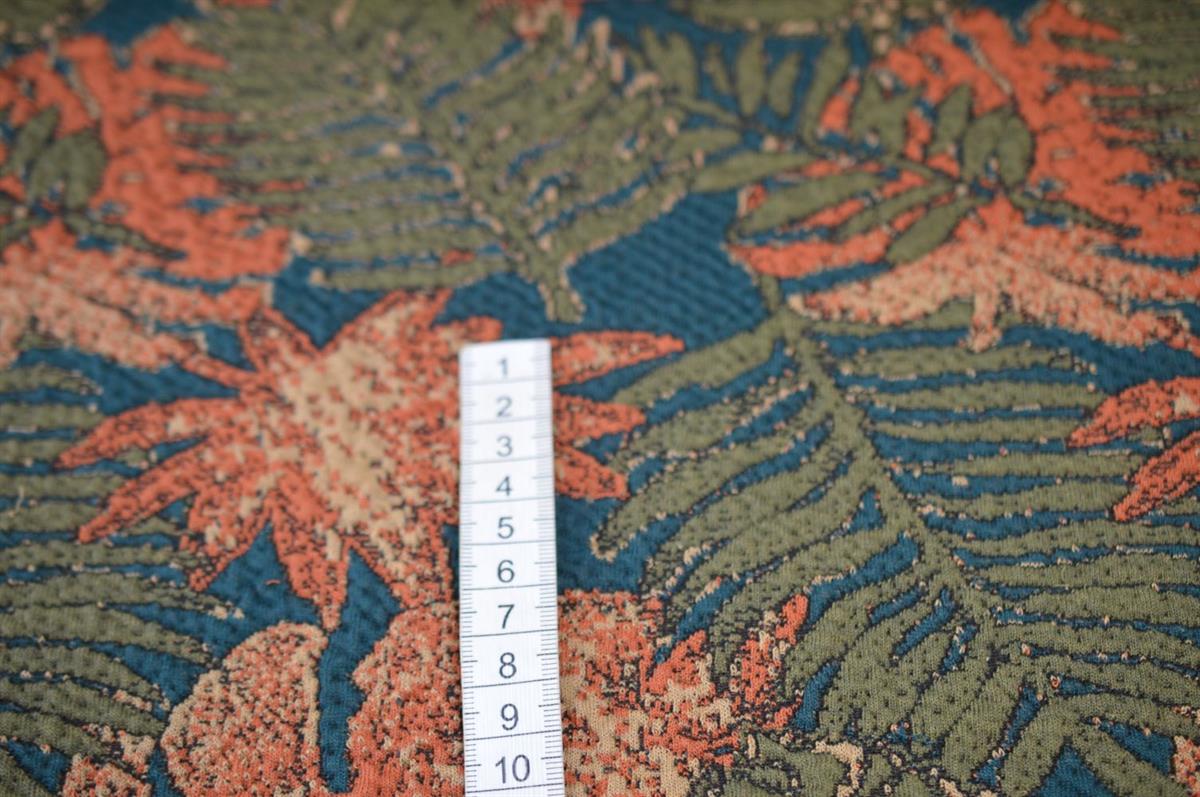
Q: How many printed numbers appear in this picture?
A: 10